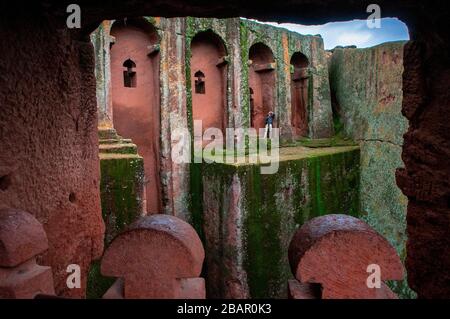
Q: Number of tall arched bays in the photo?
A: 4